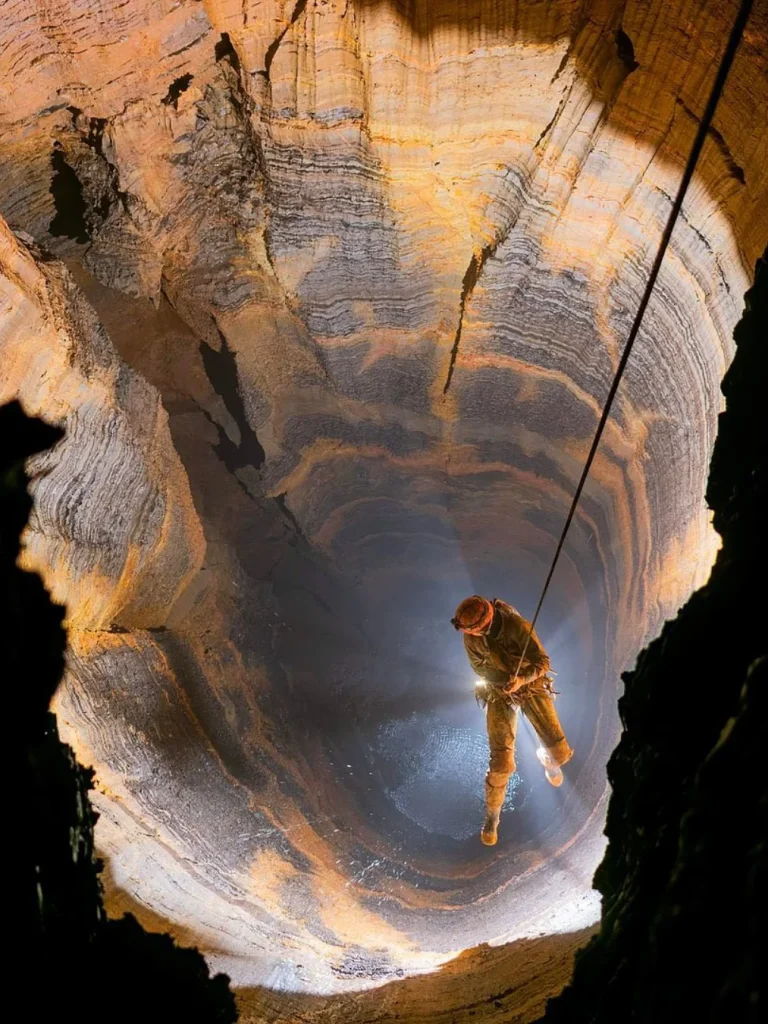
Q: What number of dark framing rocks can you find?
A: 2